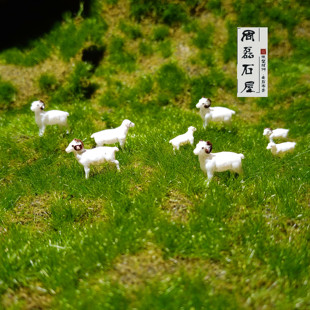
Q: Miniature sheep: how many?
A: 8